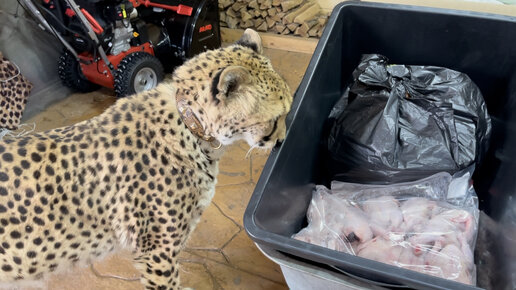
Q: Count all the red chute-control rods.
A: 1